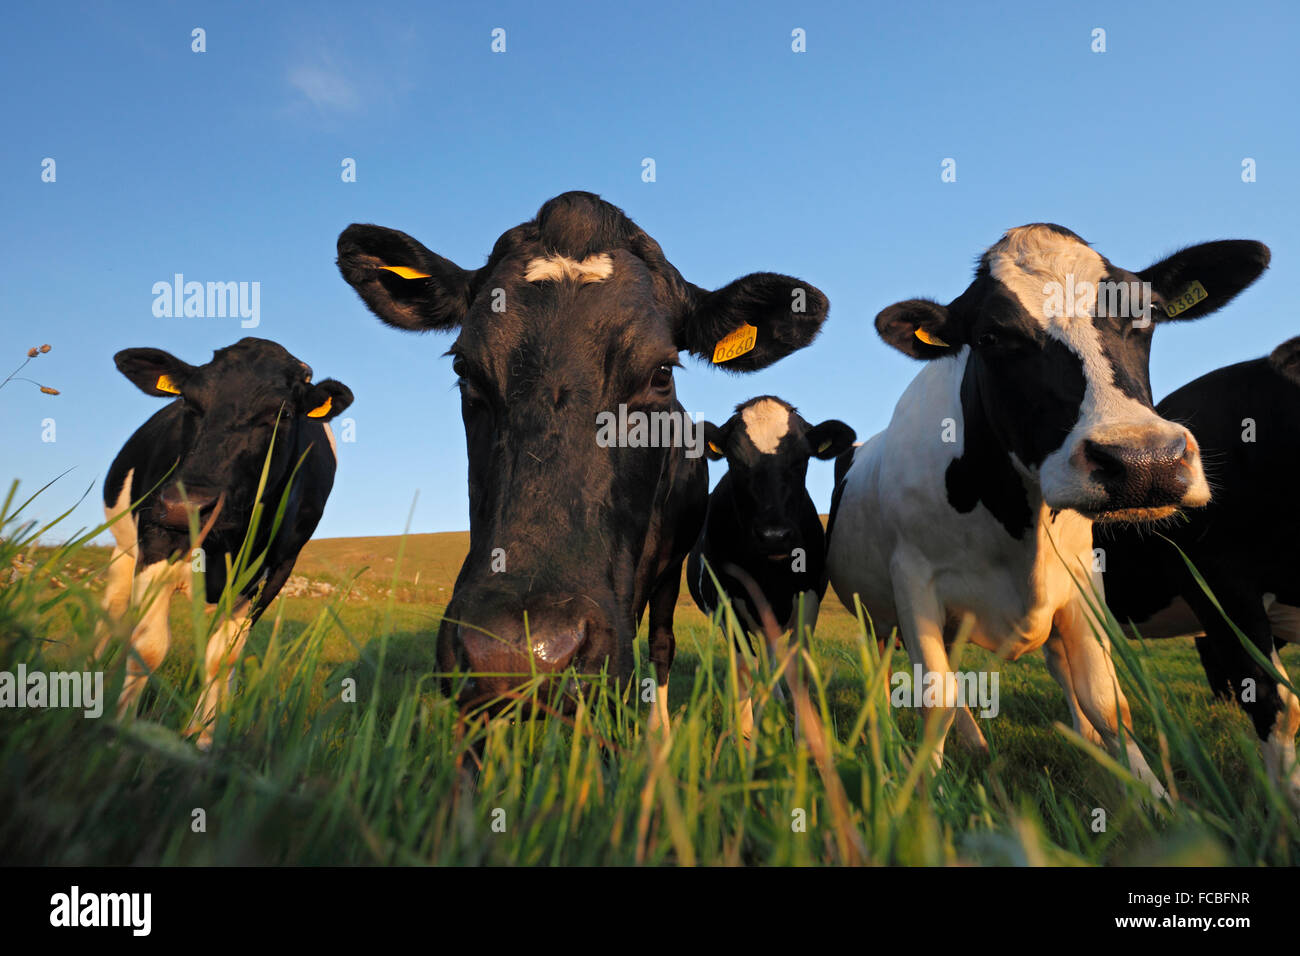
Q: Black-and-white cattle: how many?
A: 5